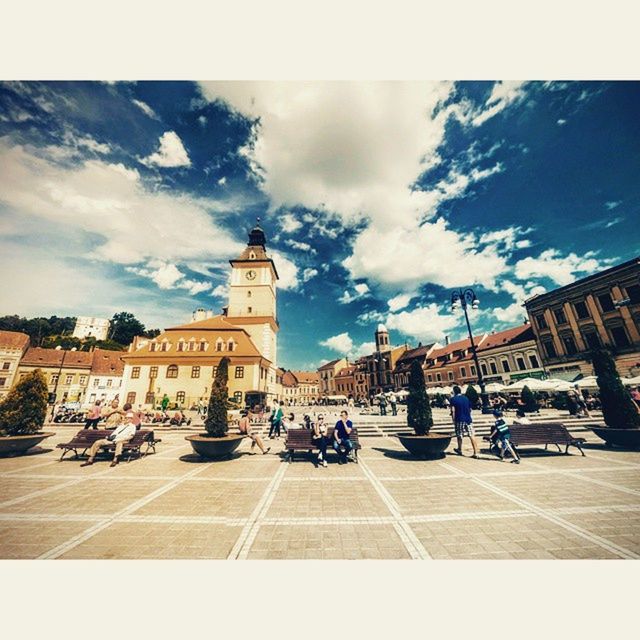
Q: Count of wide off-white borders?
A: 2